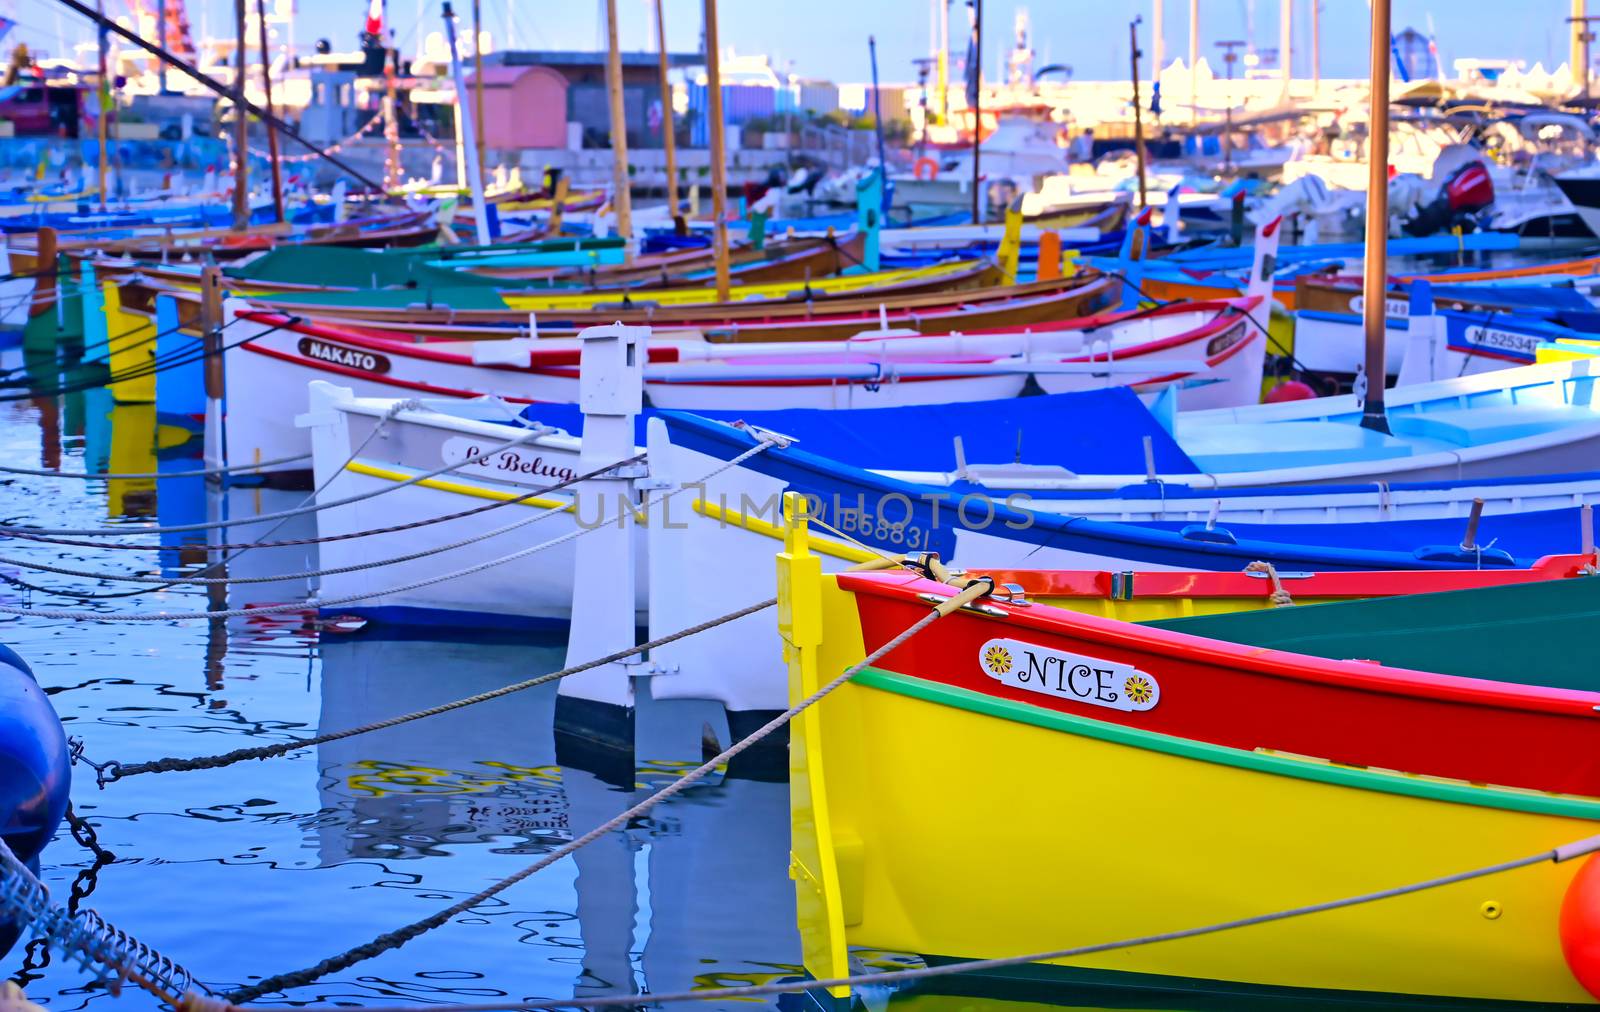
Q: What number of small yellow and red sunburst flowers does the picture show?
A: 2